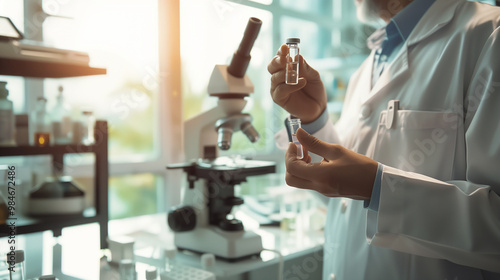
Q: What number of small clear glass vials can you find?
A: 2